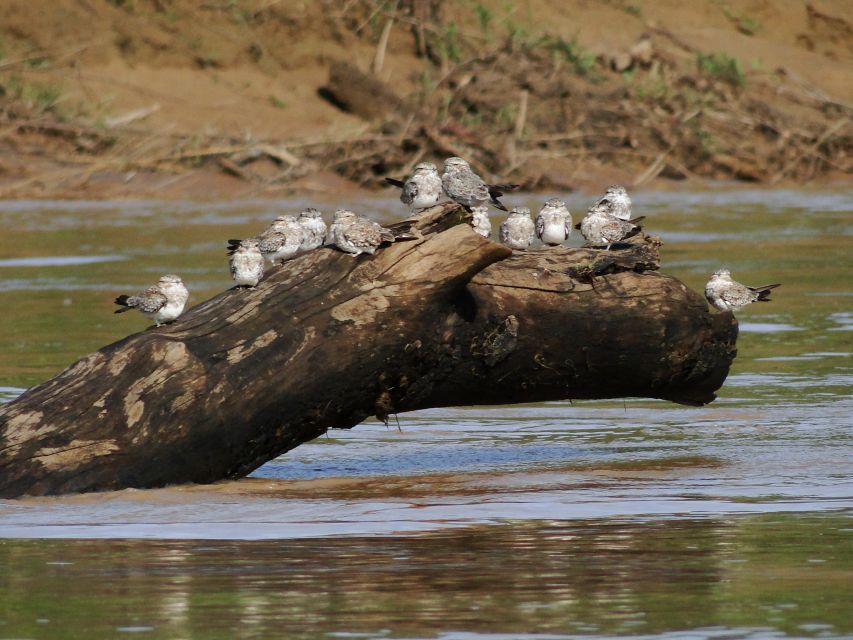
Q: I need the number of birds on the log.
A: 13